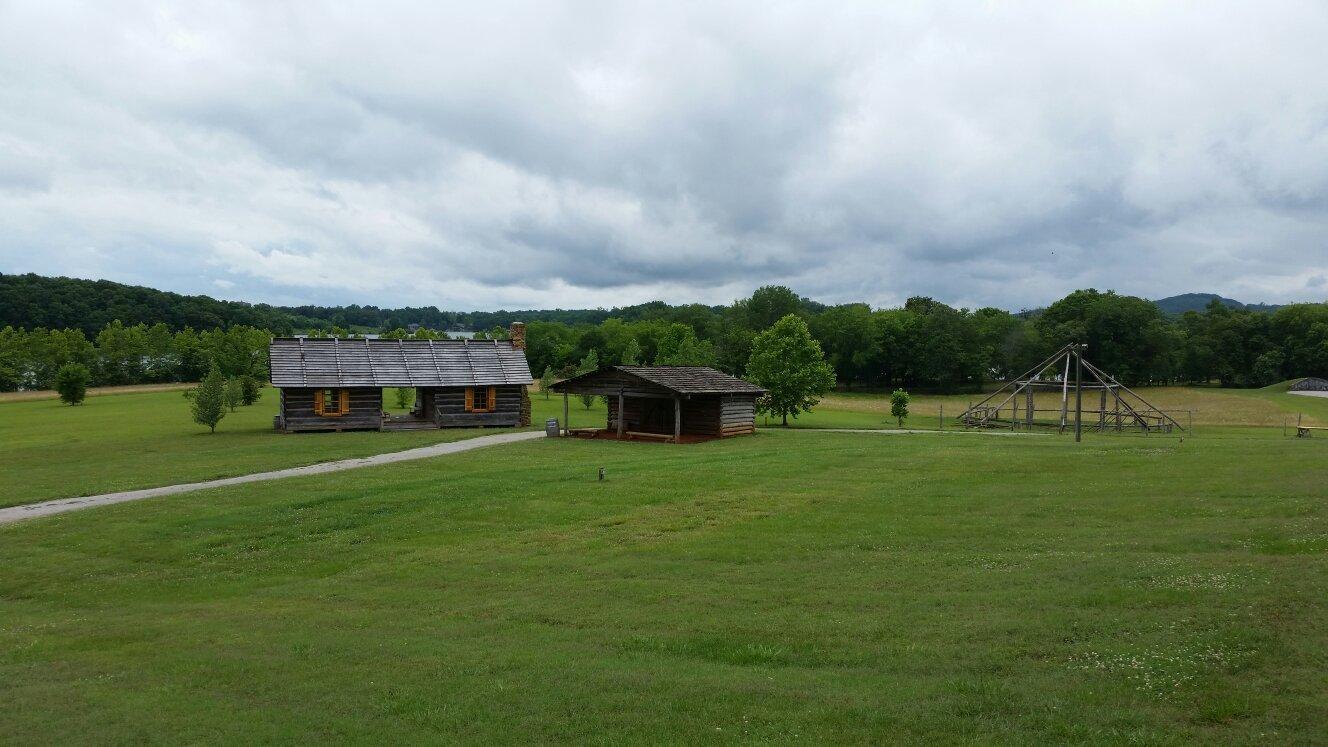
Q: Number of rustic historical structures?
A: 3